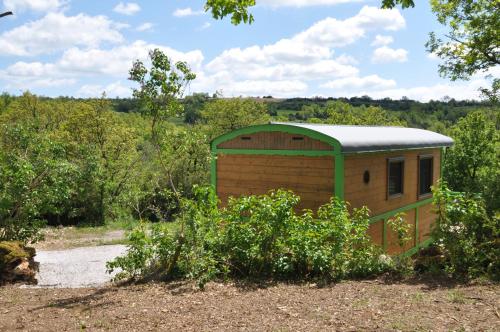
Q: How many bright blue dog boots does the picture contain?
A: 0